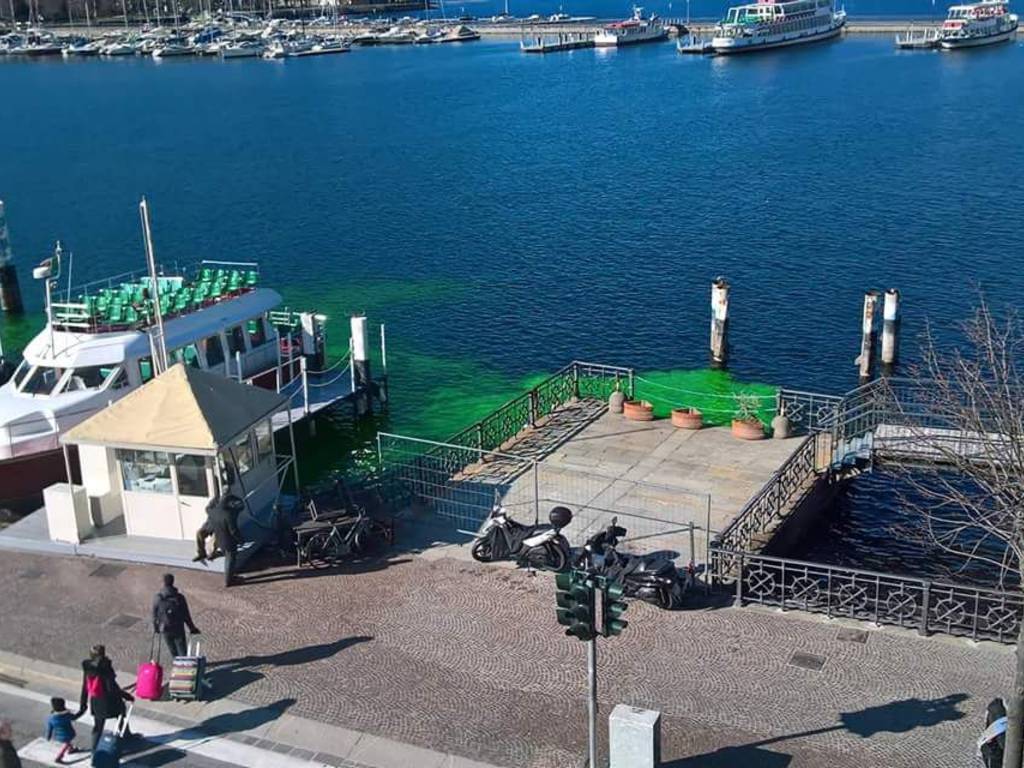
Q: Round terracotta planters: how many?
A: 3